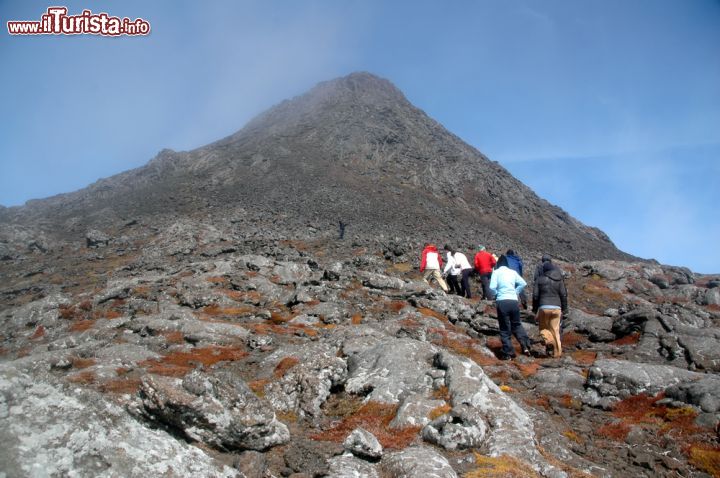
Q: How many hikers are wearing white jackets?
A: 2